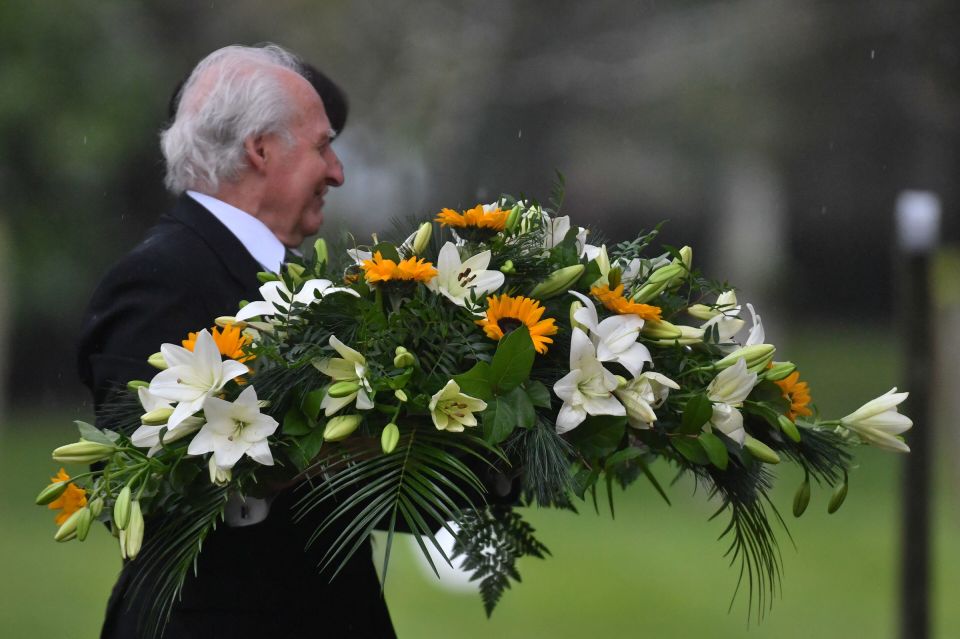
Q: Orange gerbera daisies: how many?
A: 7